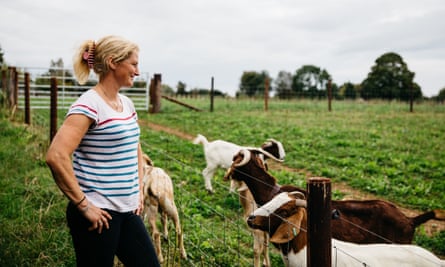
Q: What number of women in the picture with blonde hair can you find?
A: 1